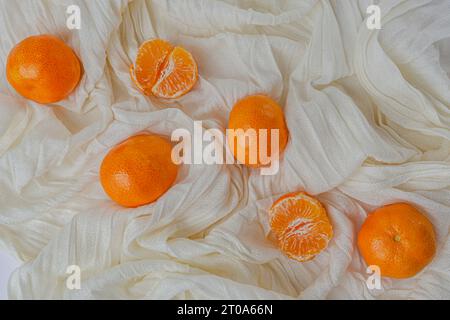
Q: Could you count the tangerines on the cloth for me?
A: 6